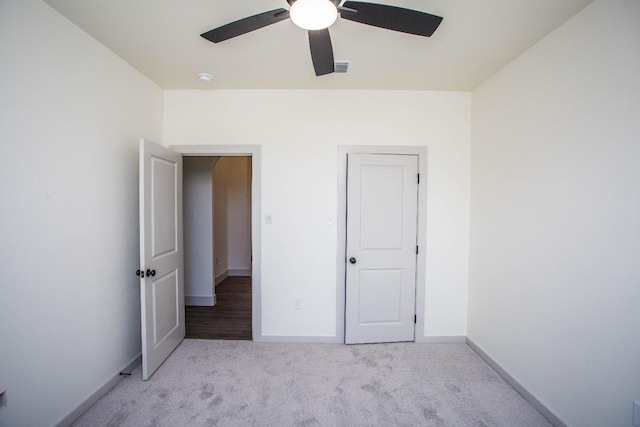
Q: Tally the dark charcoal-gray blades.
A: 3